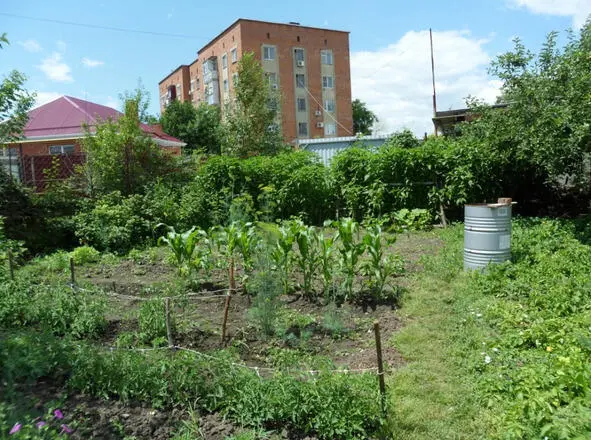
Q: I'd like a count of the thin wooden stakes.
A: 5